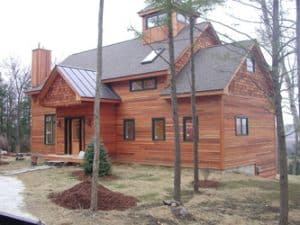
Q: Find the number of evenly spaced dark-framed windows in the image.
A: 3